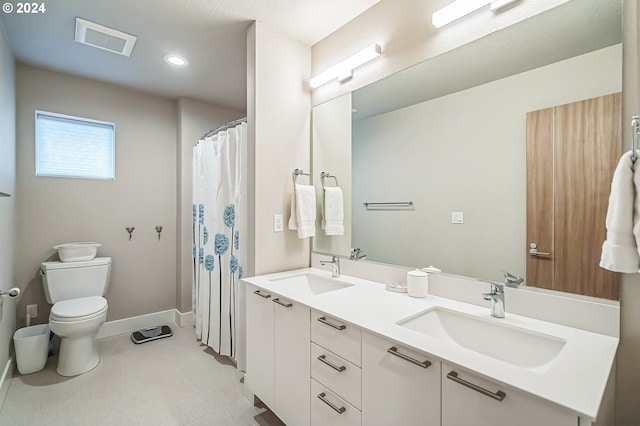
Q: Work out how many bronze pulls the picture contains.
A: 7